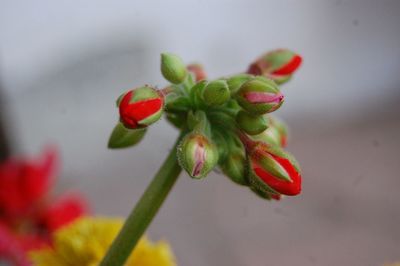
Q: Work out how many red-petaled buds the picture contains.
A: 3